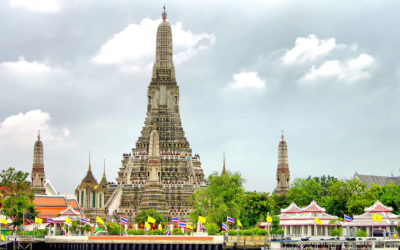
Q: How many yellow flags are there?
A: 14